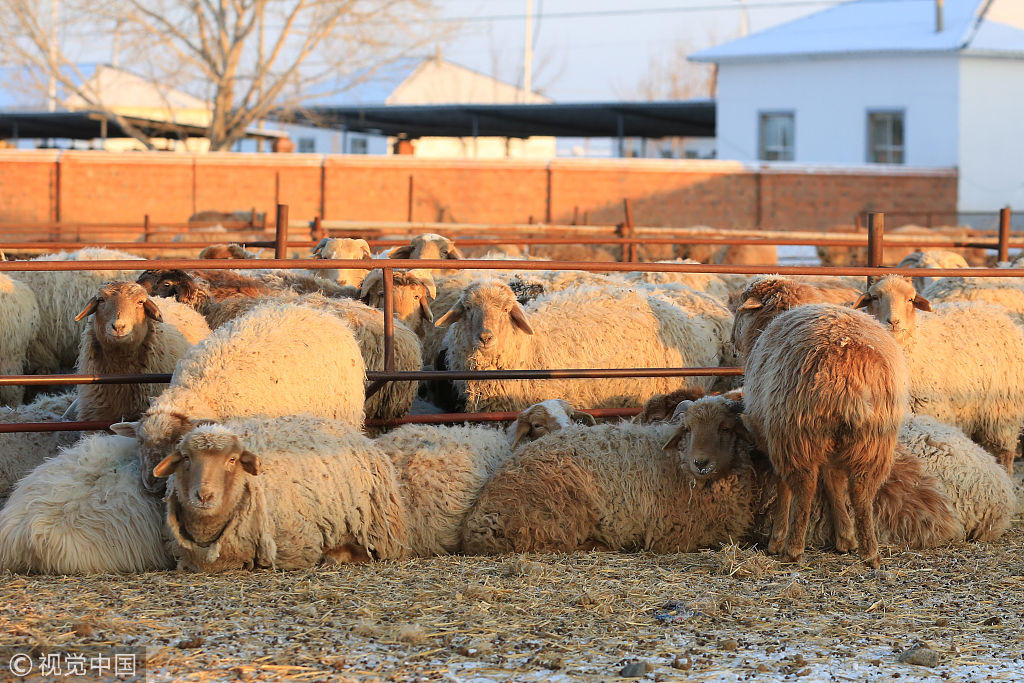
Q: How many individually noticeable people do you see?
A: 0